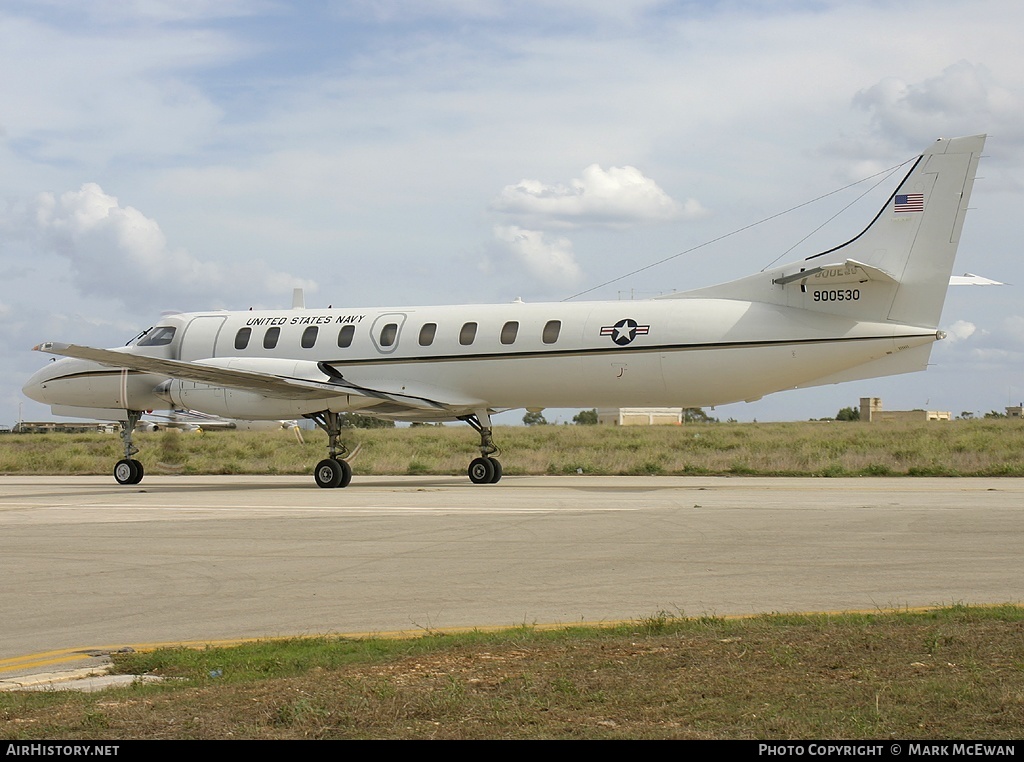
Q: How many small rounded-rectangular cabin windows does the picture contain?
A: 9